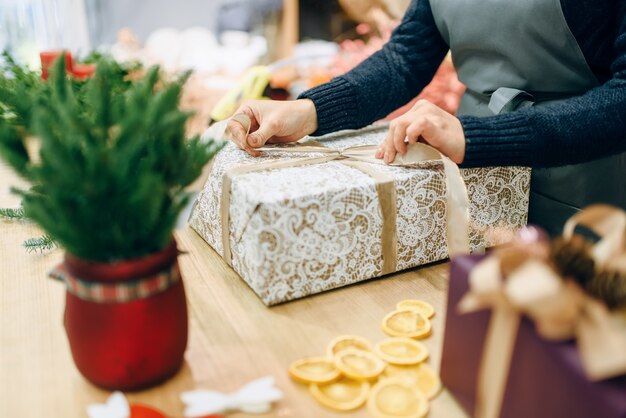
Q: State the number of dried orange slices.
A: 9